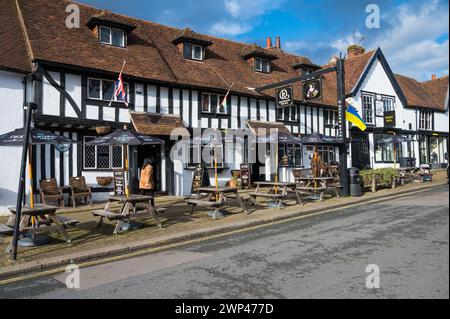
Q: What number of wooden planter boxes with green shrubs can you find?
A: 1